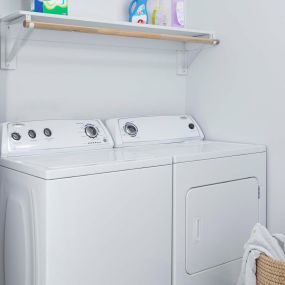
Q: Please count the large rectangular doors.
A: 1